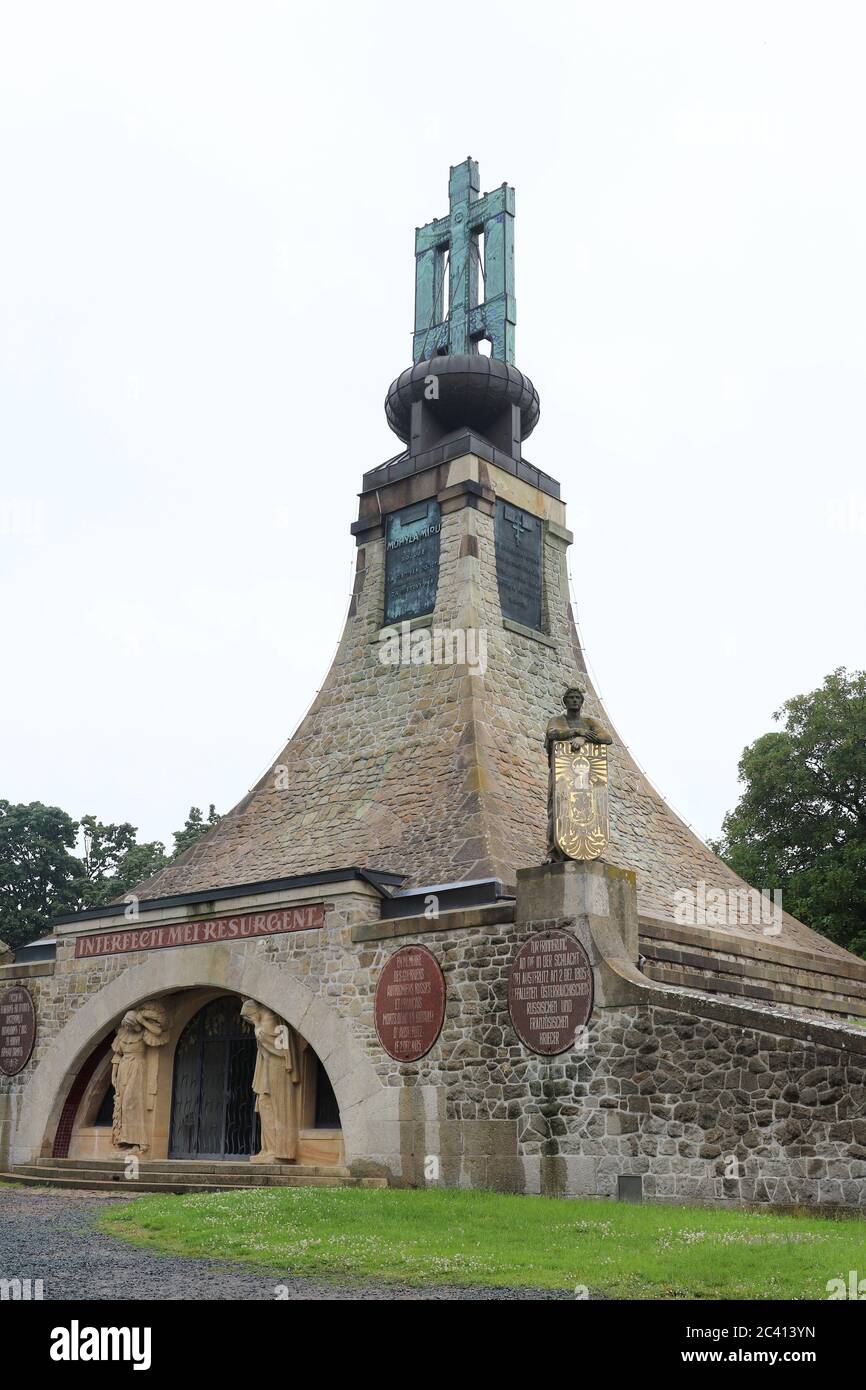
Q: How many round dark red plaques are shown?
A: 3